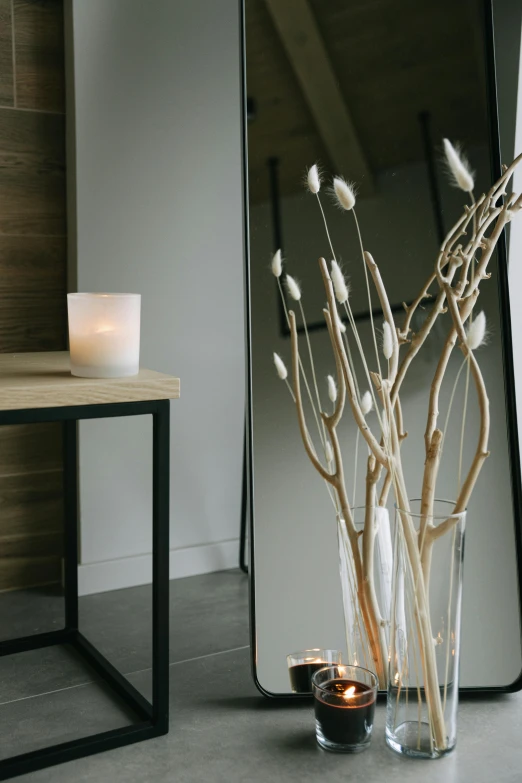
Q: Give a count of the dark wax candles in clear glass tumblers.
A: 1